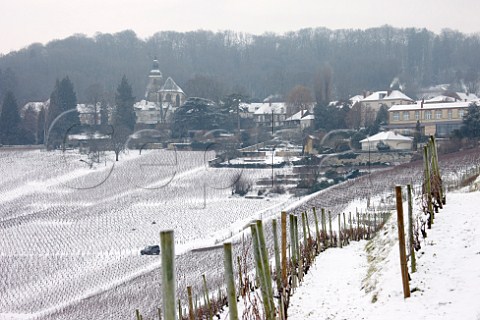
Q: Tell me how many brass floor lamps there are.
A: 0